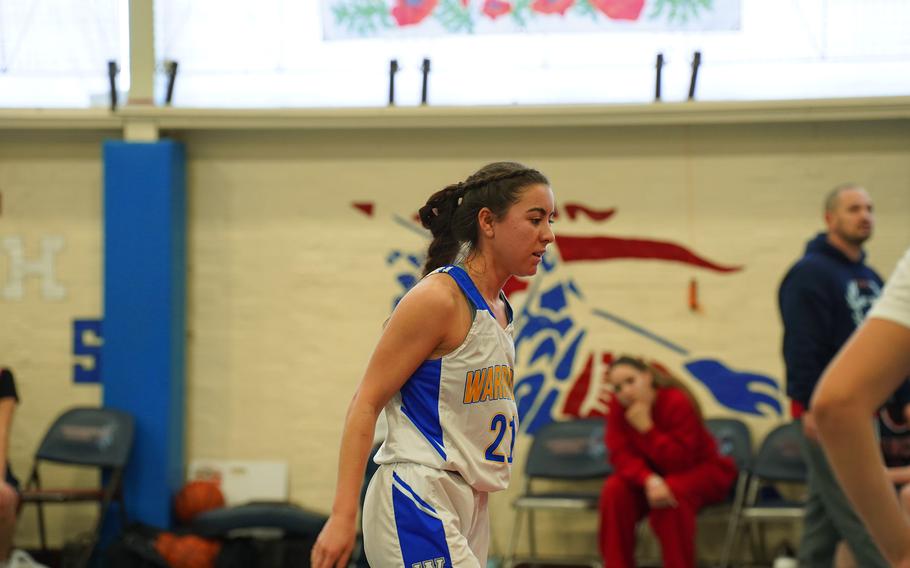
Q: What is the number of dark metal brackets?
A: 6